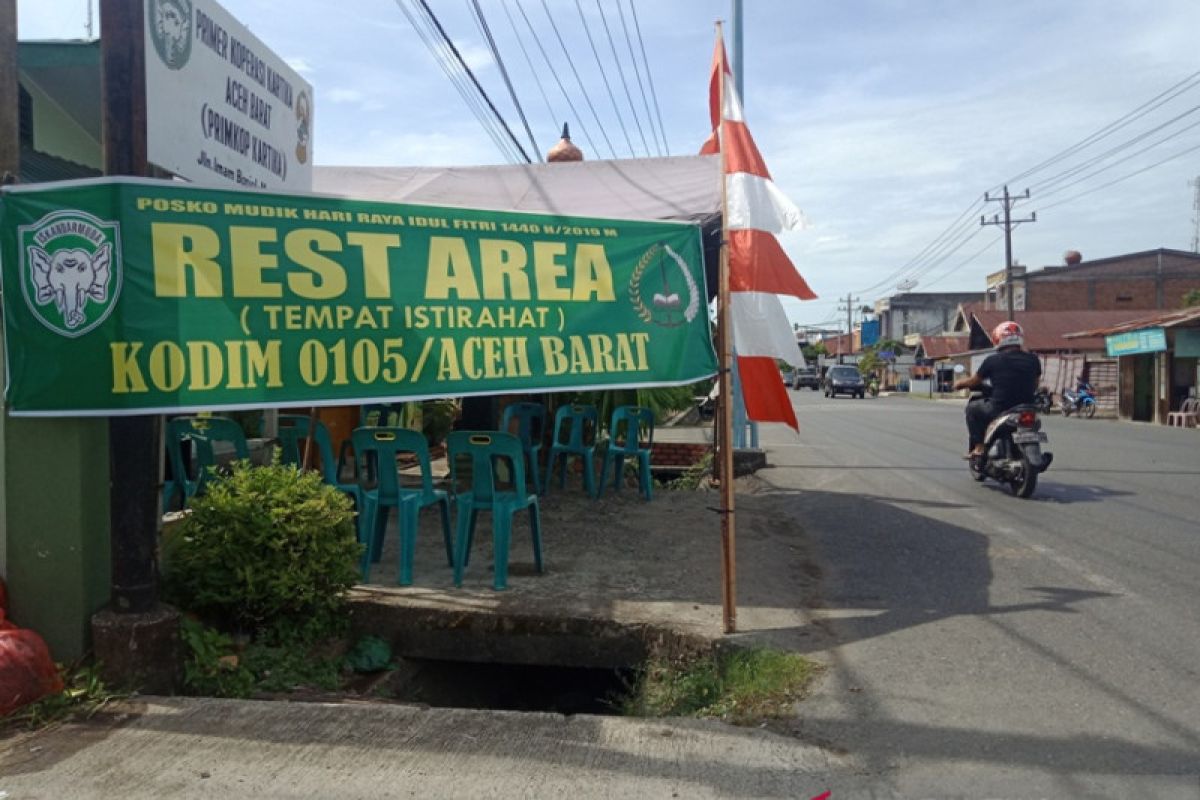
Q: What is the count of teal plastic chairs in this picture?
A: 8